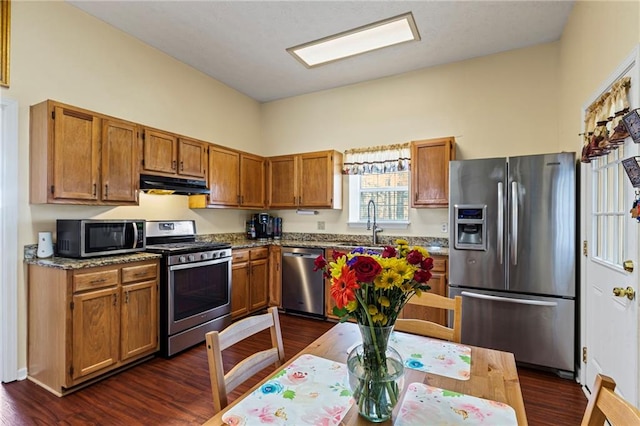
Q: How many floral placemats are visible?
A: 3